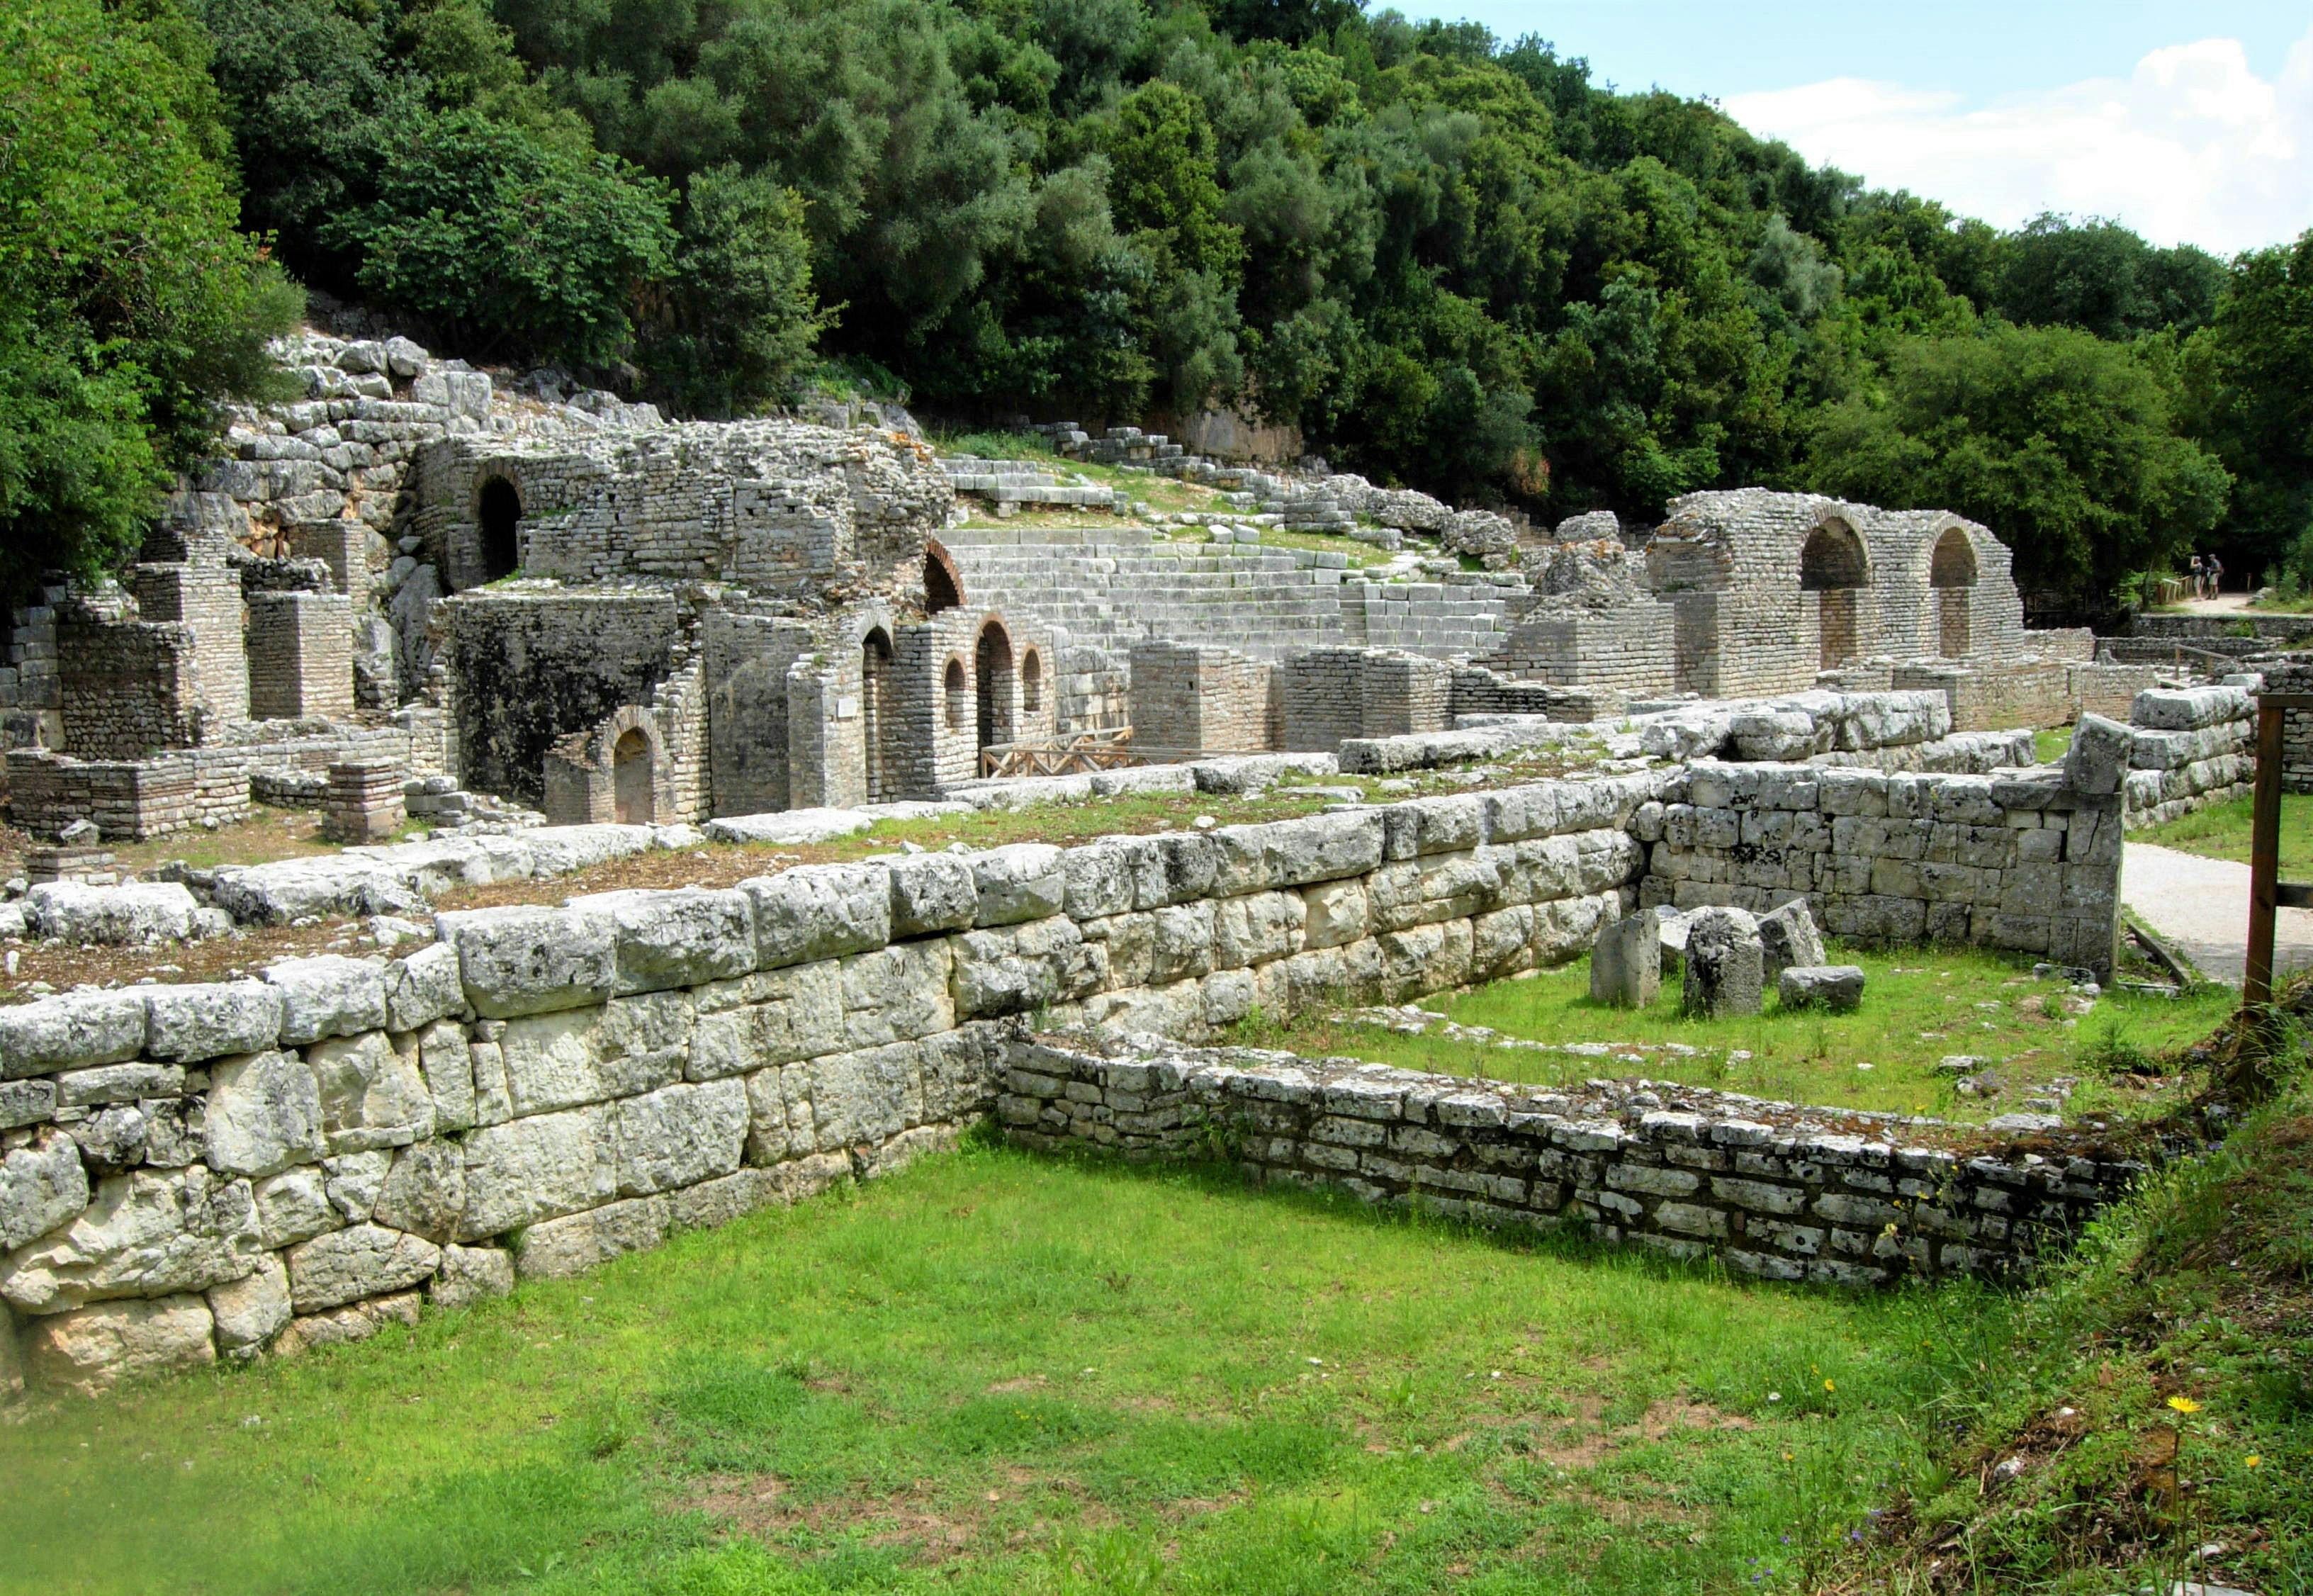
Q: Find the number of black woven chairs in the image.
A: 0